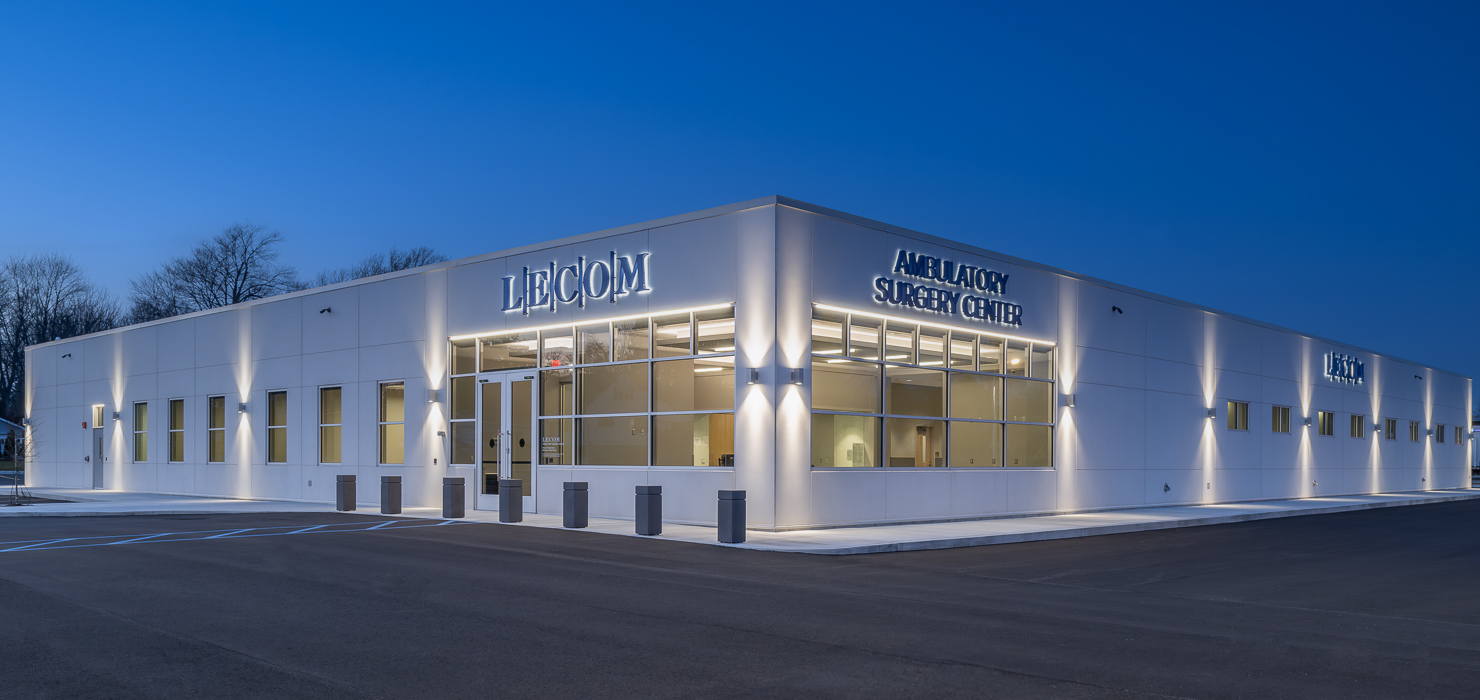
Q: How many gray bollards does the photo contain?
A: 7